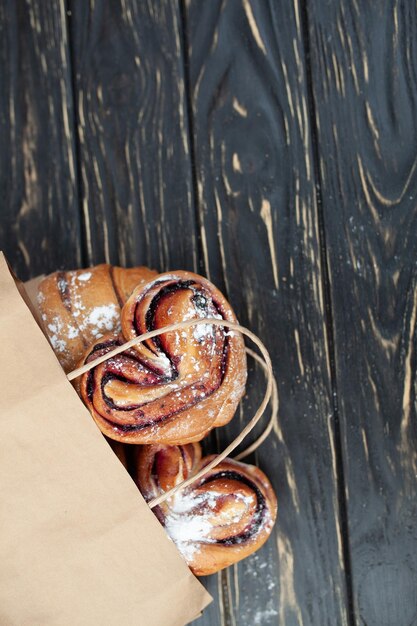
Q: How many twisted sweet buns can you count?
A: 2